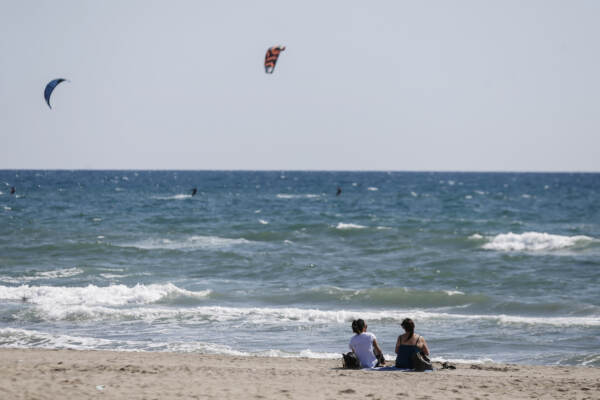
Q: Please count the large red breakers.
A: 0